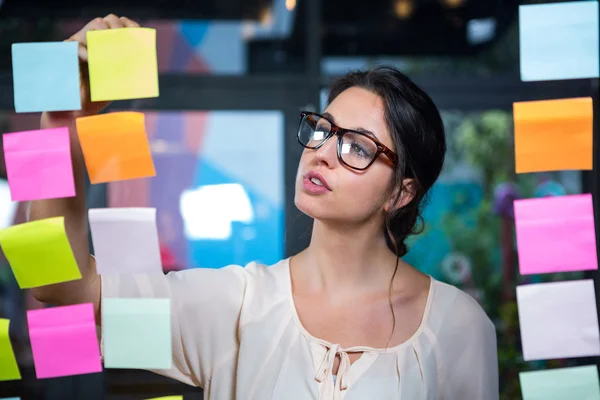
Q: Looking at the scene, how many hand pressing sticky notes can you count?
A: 1